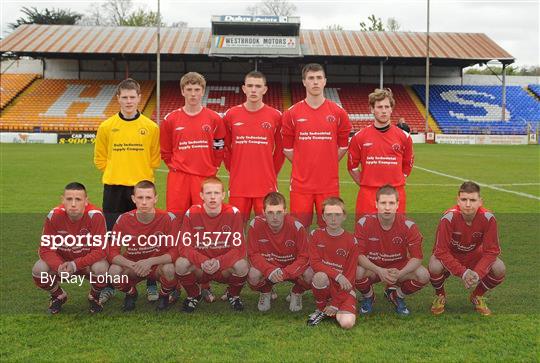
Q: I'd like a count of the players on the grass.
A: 12